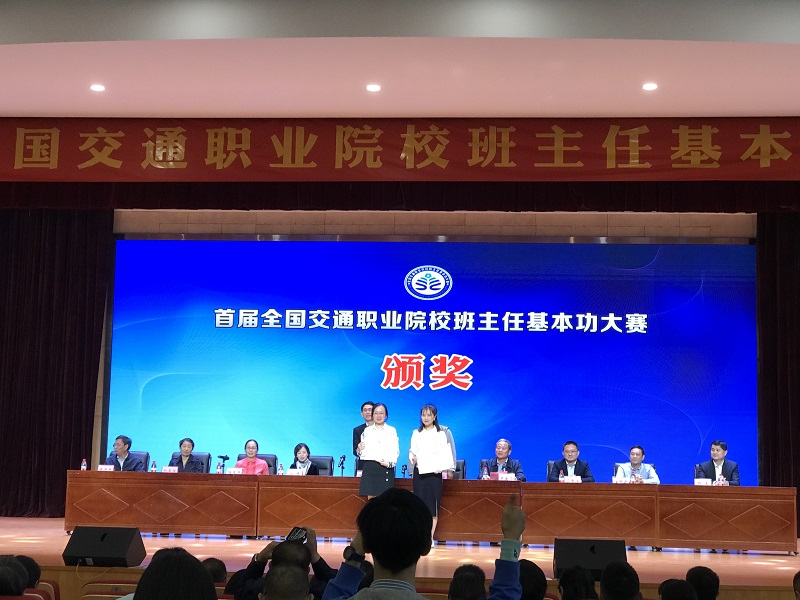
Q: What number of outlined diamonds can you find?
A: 11